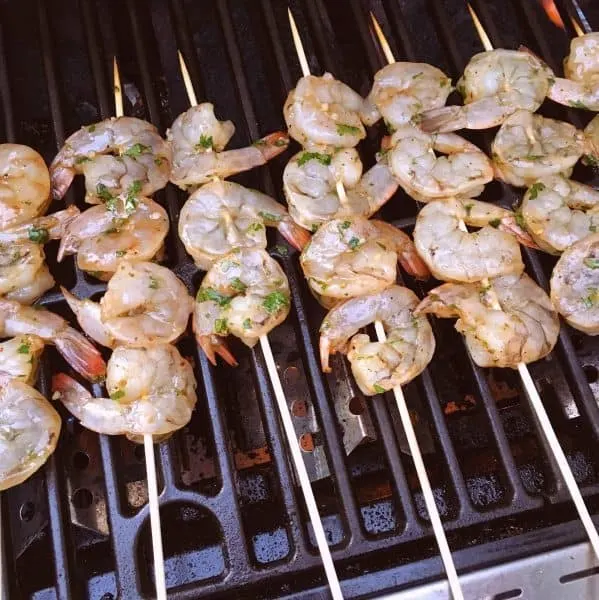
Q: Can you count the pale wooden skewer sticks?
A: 6